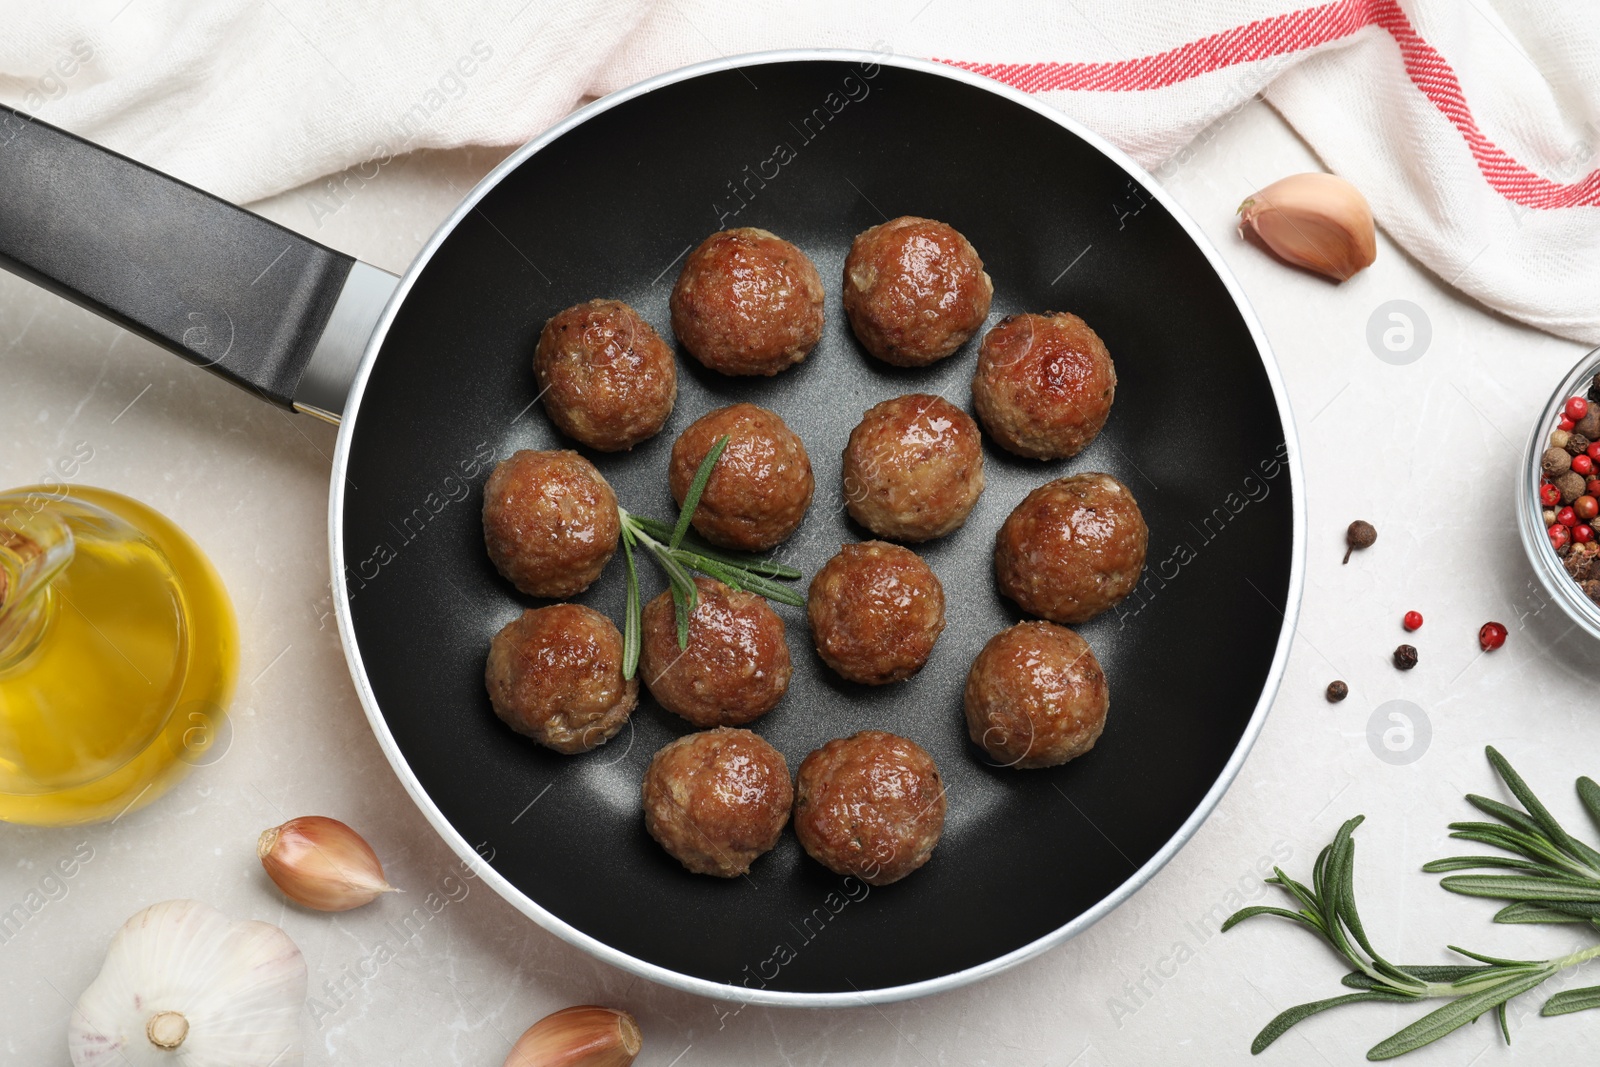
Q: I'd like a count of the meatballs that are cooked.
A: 14